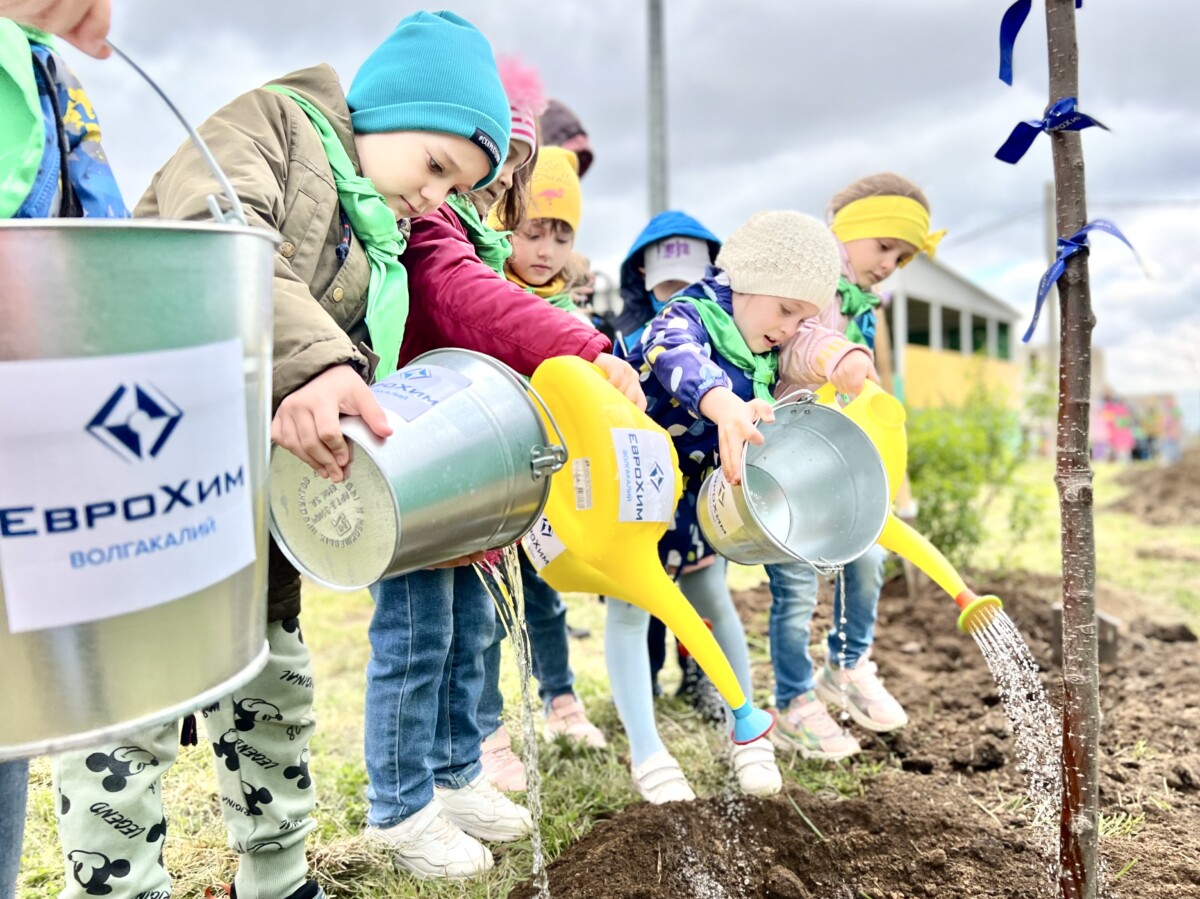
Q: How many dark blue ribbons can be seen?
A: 3